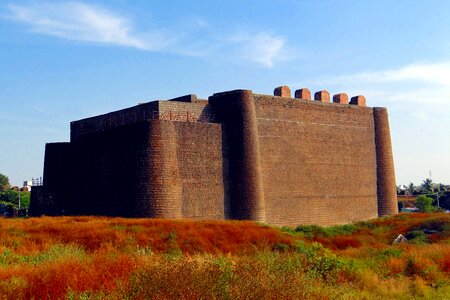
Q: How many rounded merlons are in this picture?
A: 5